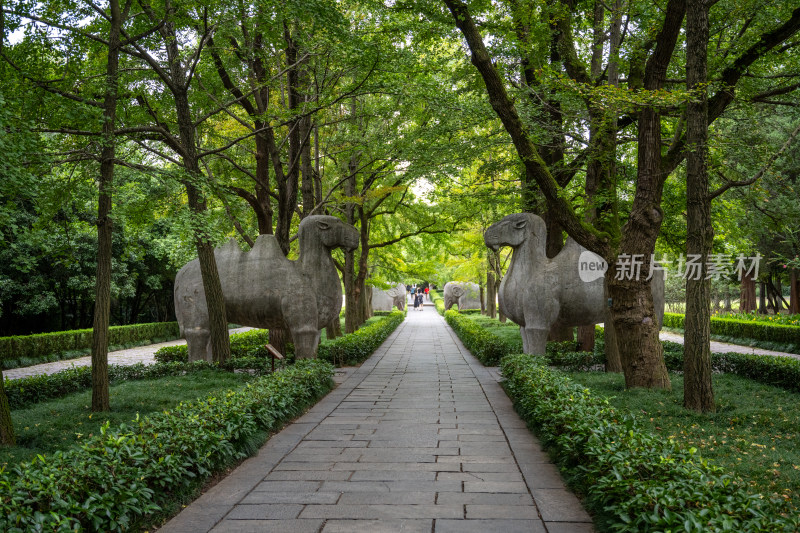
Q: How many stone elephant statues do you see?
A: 2